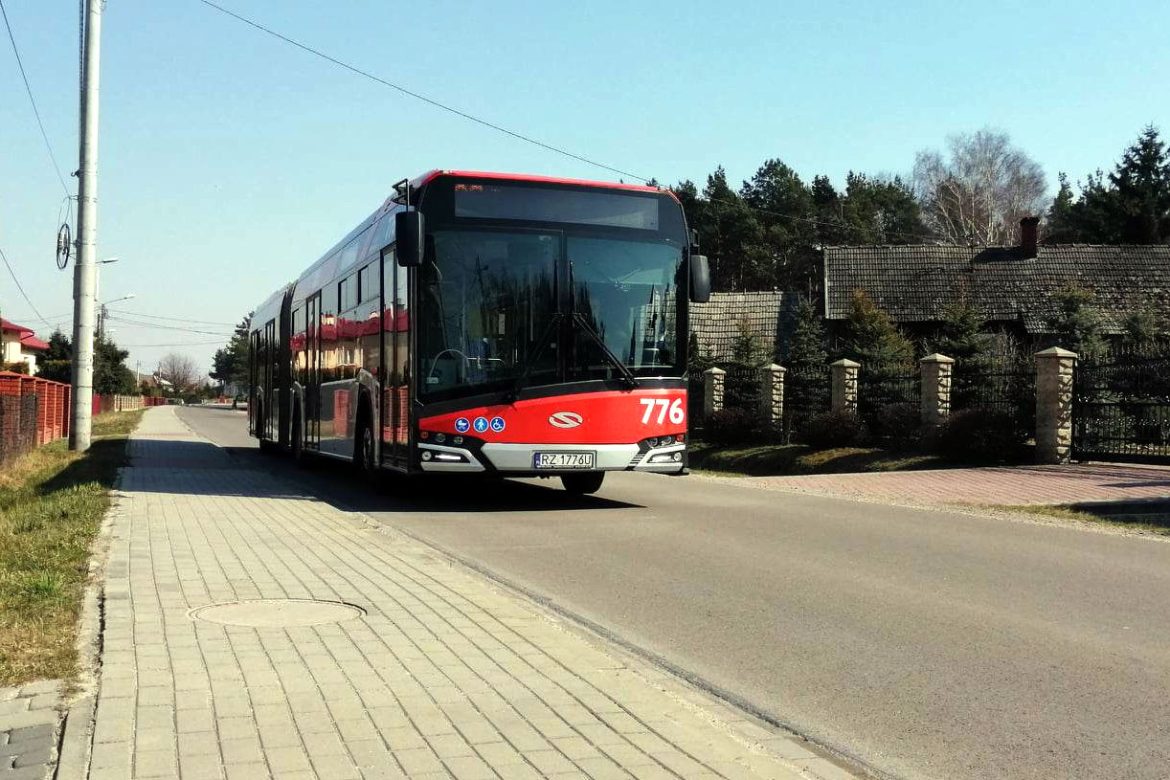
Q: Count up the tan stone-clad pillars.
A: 5